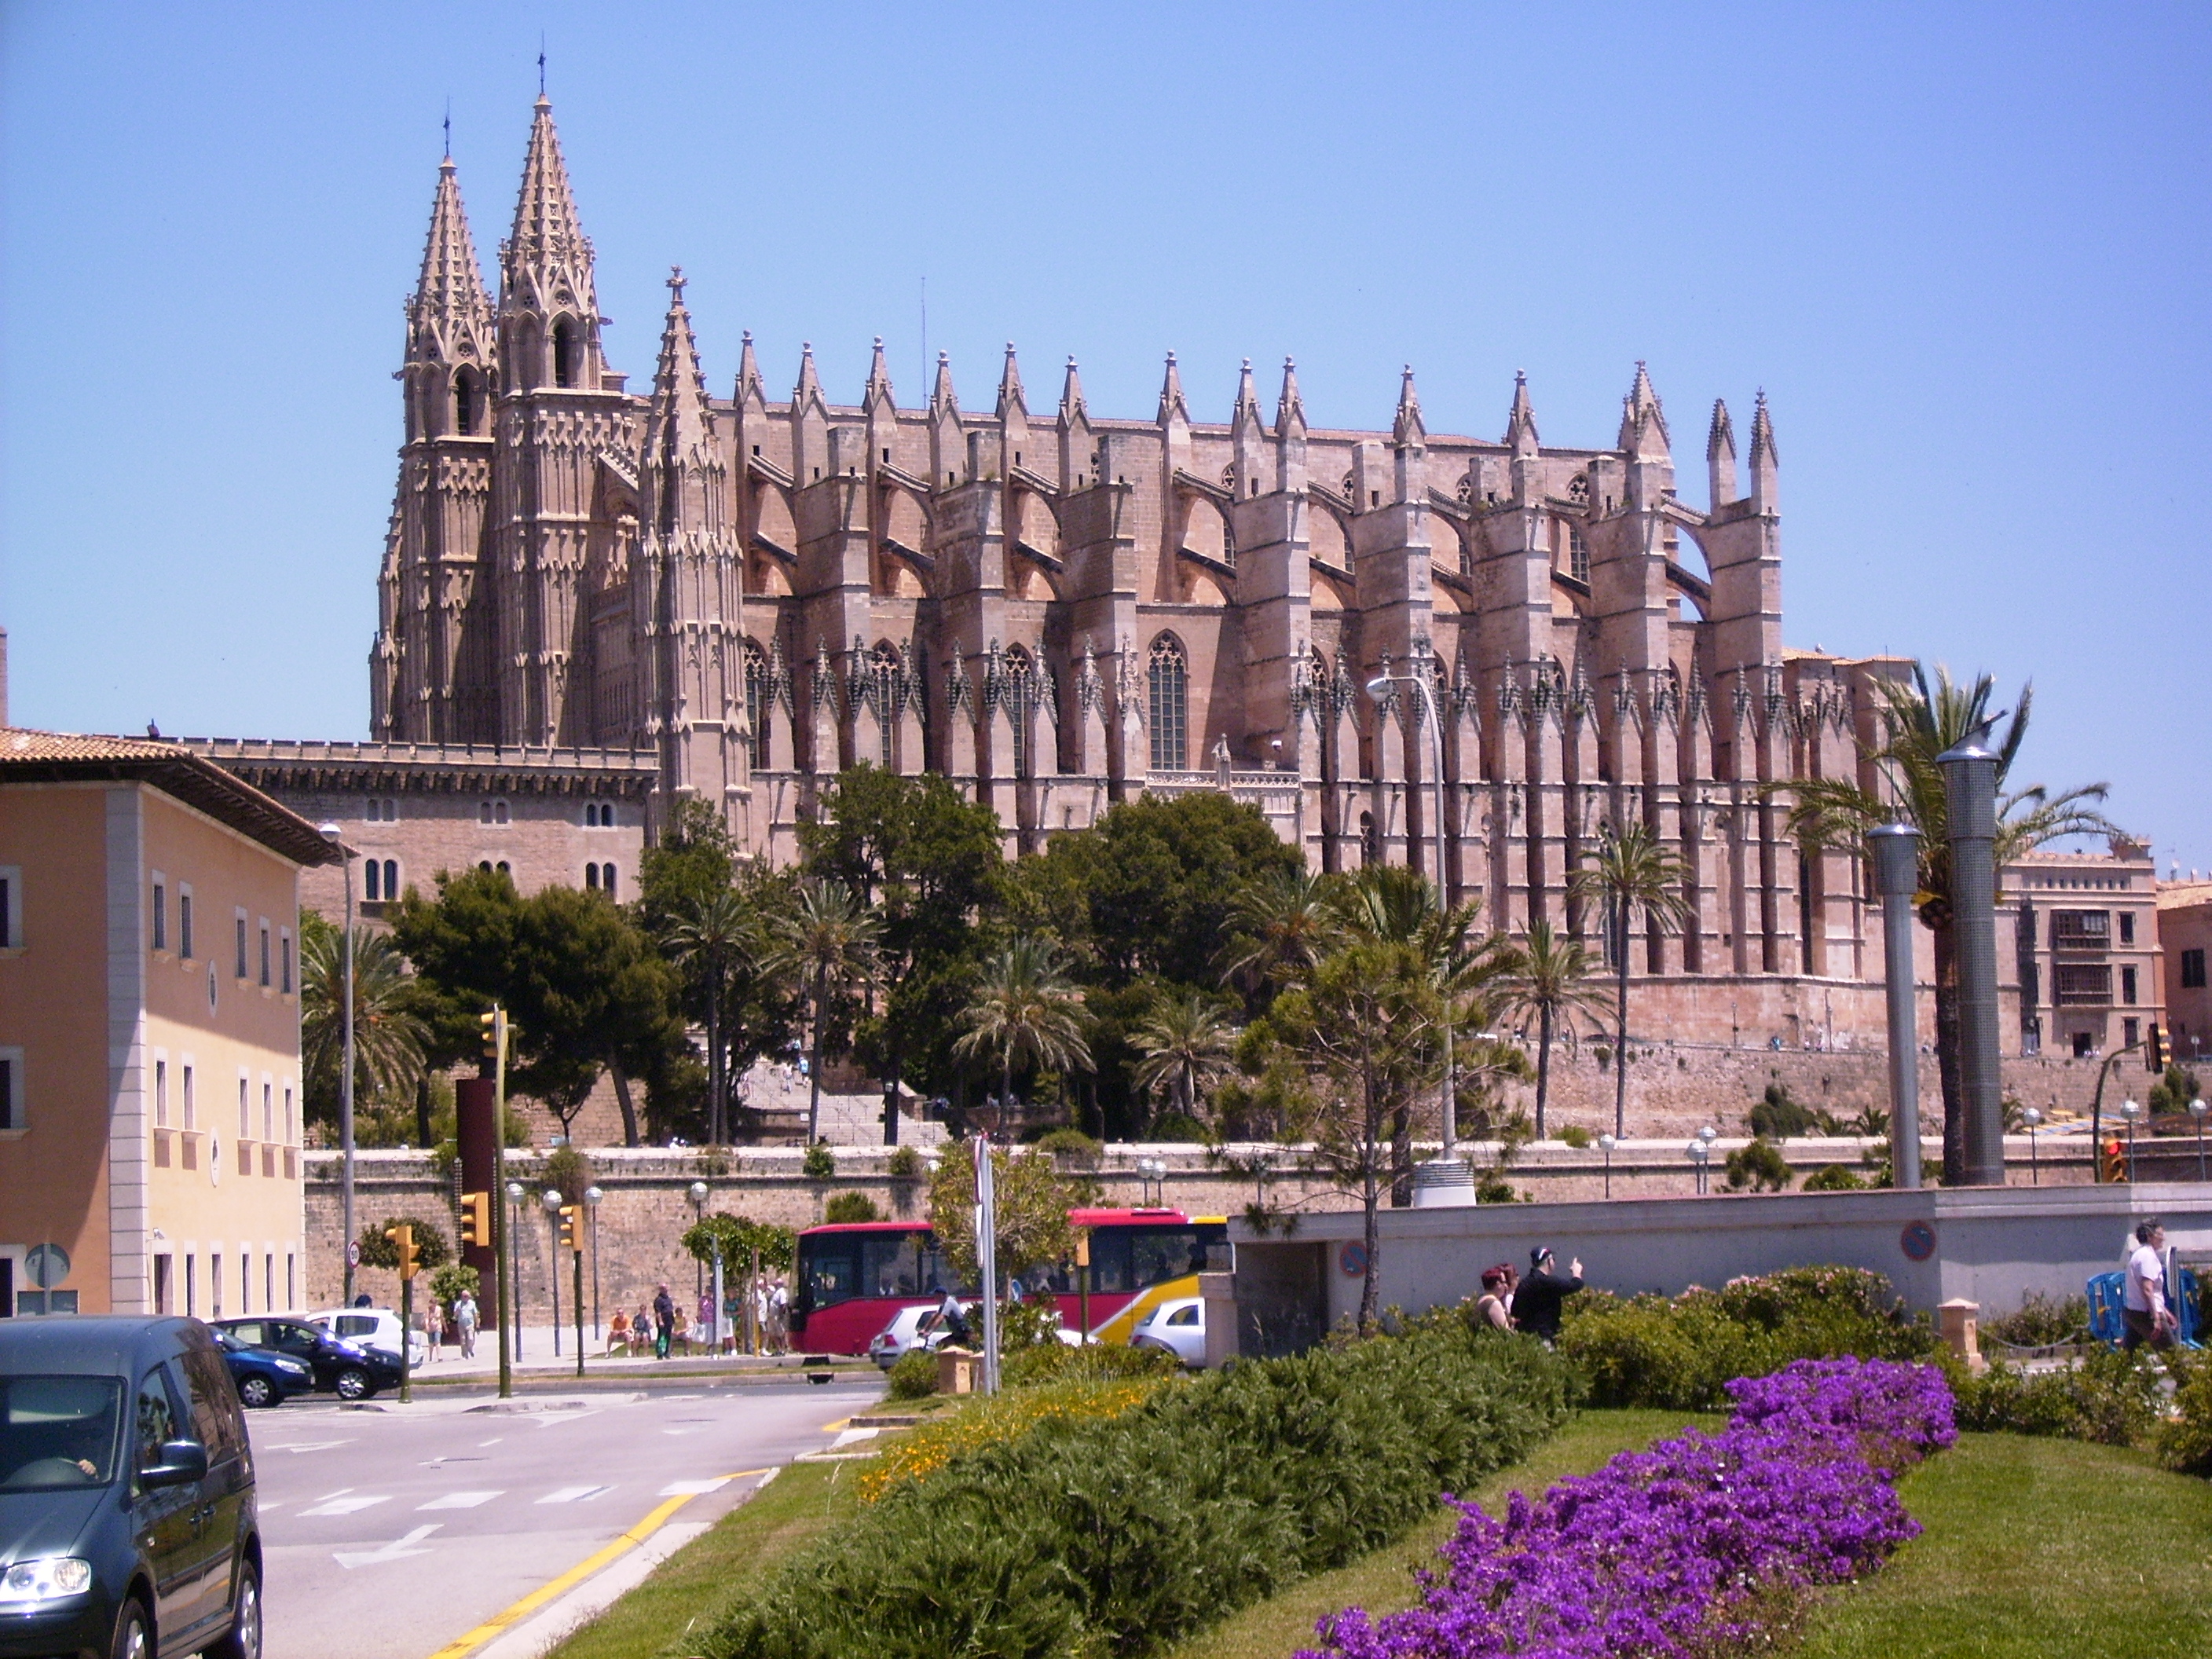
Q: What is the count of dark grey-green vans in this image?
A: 1